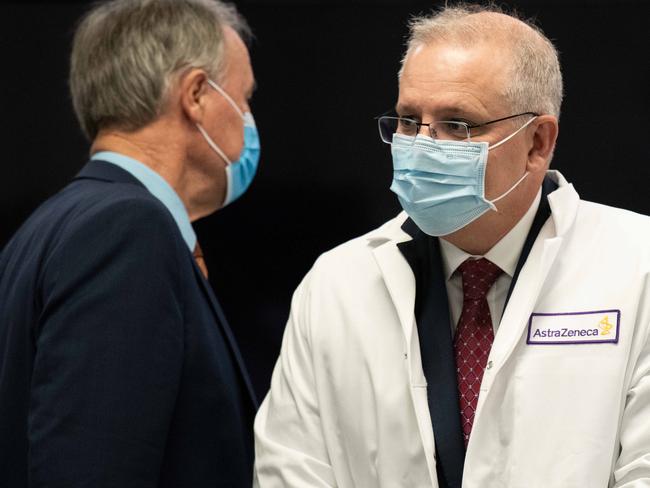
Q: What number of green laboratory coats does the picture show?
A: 0